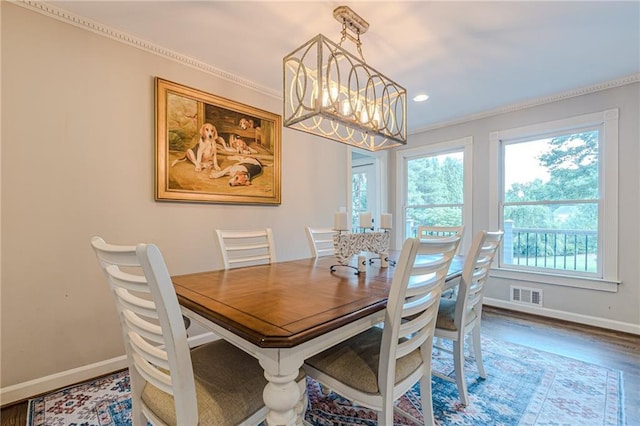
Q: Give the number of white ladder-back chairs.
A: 6